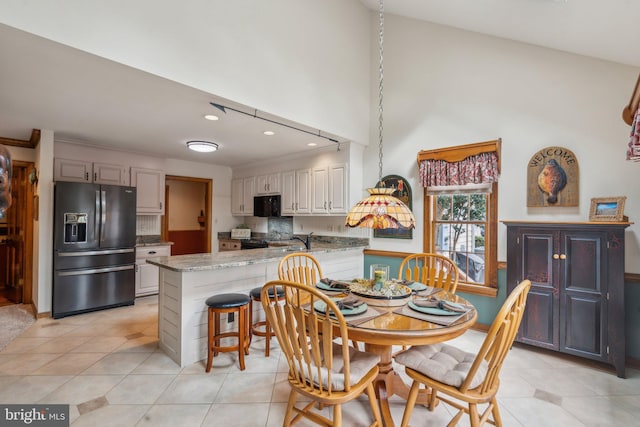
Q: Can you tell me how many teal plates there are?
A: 4